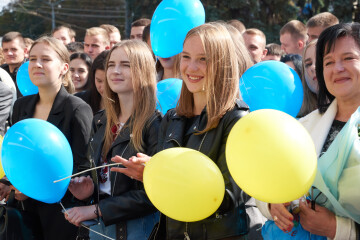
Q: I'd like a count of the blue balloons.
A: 5